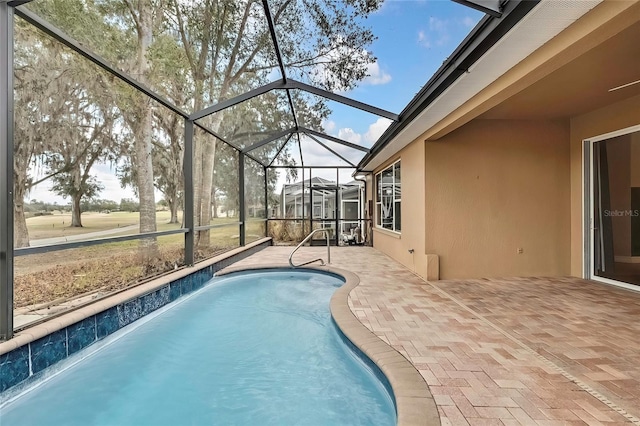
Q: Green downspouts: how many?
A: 0